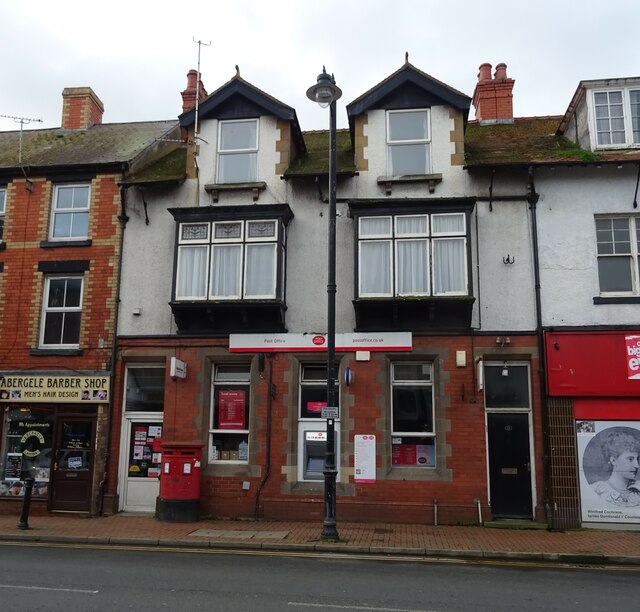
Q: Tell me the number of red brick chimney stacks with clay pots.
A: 2